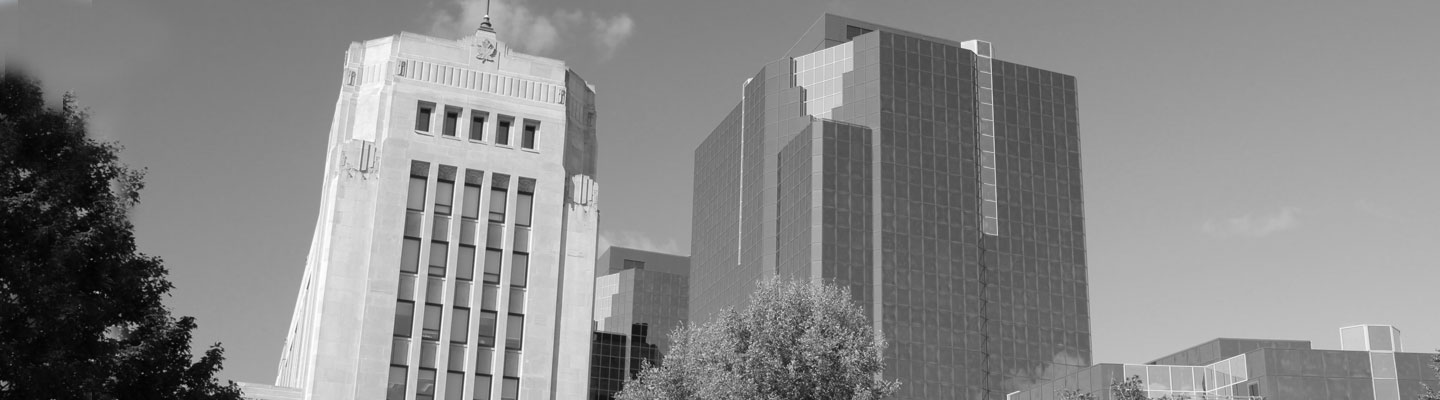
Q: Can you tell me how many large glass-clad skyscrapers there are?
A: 2